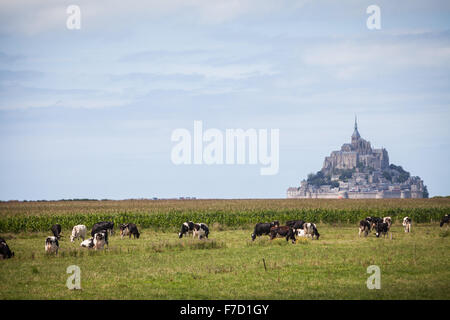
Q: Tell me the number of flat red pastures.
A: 0